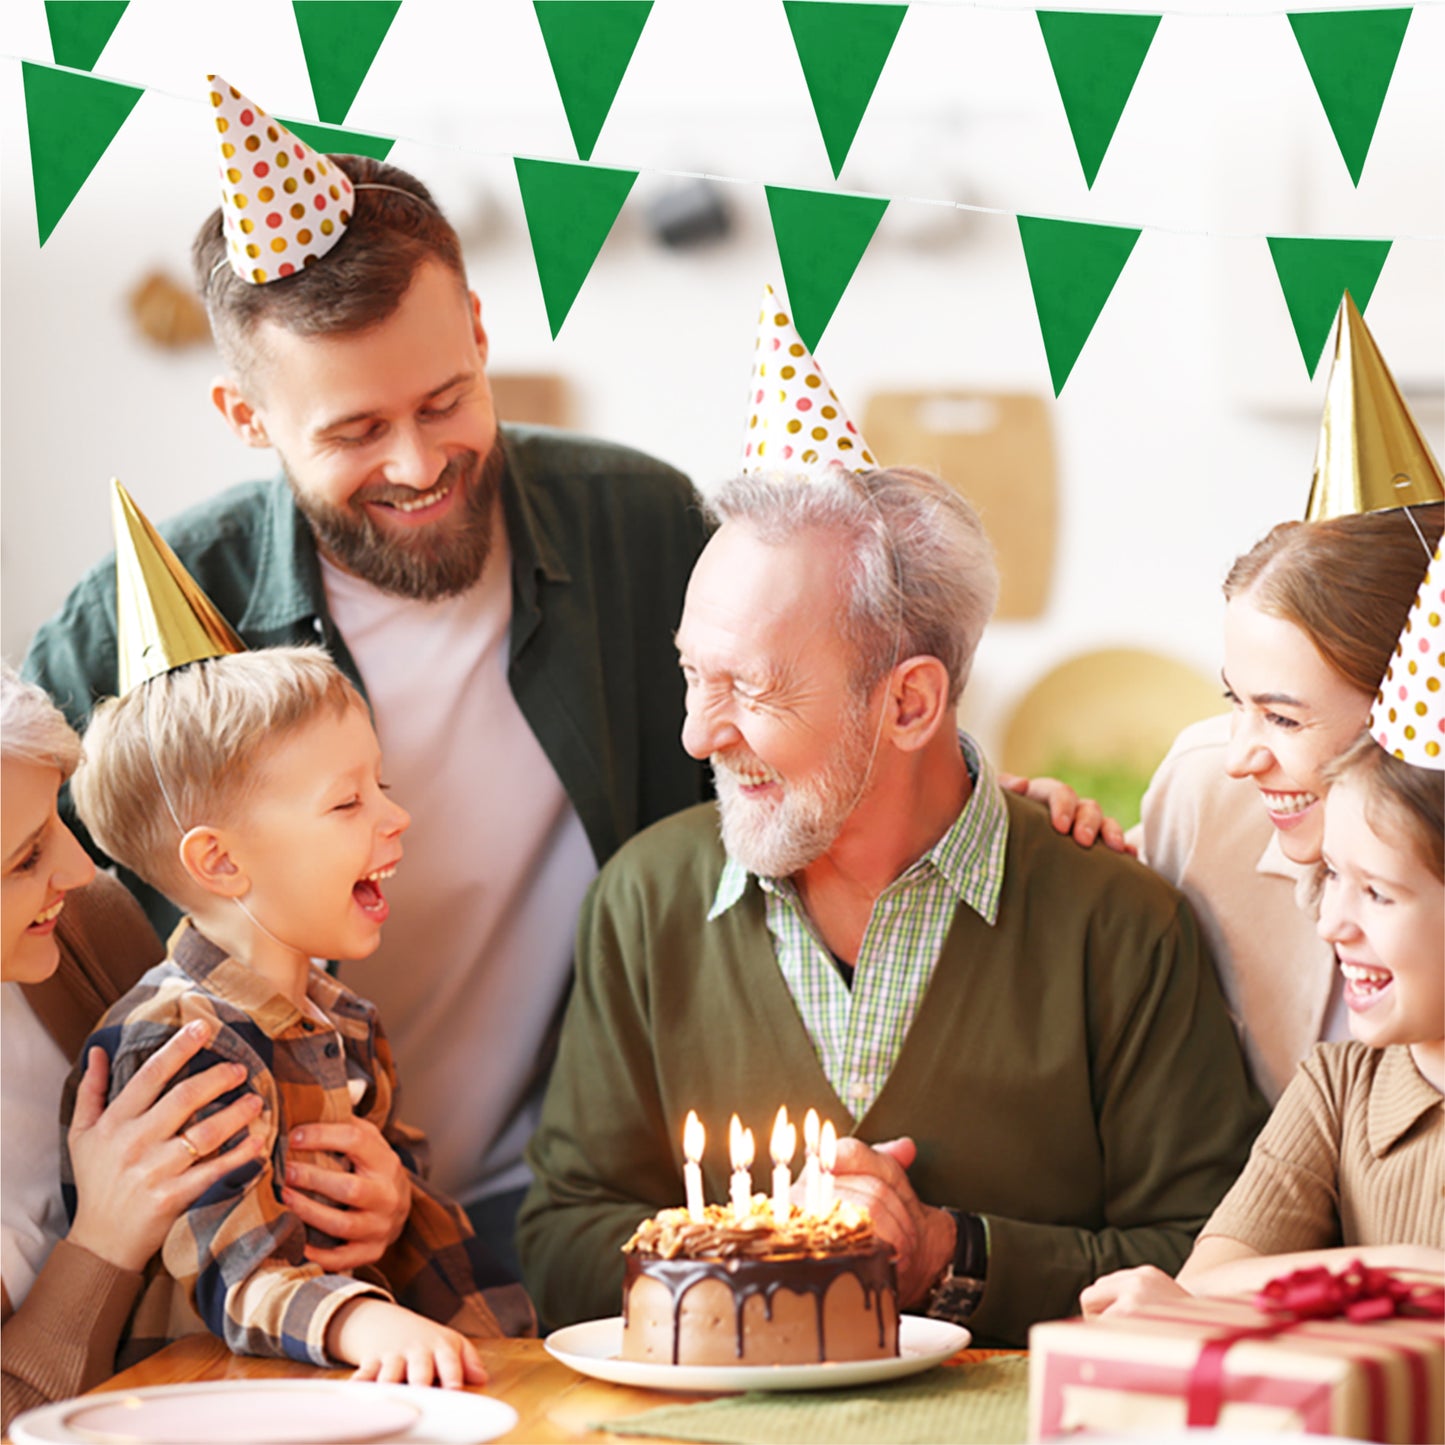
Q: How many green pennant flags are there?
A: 12